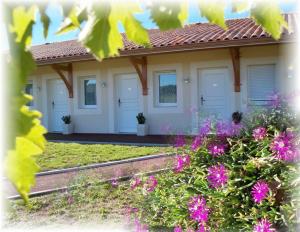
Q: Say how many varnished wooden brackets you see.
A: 3